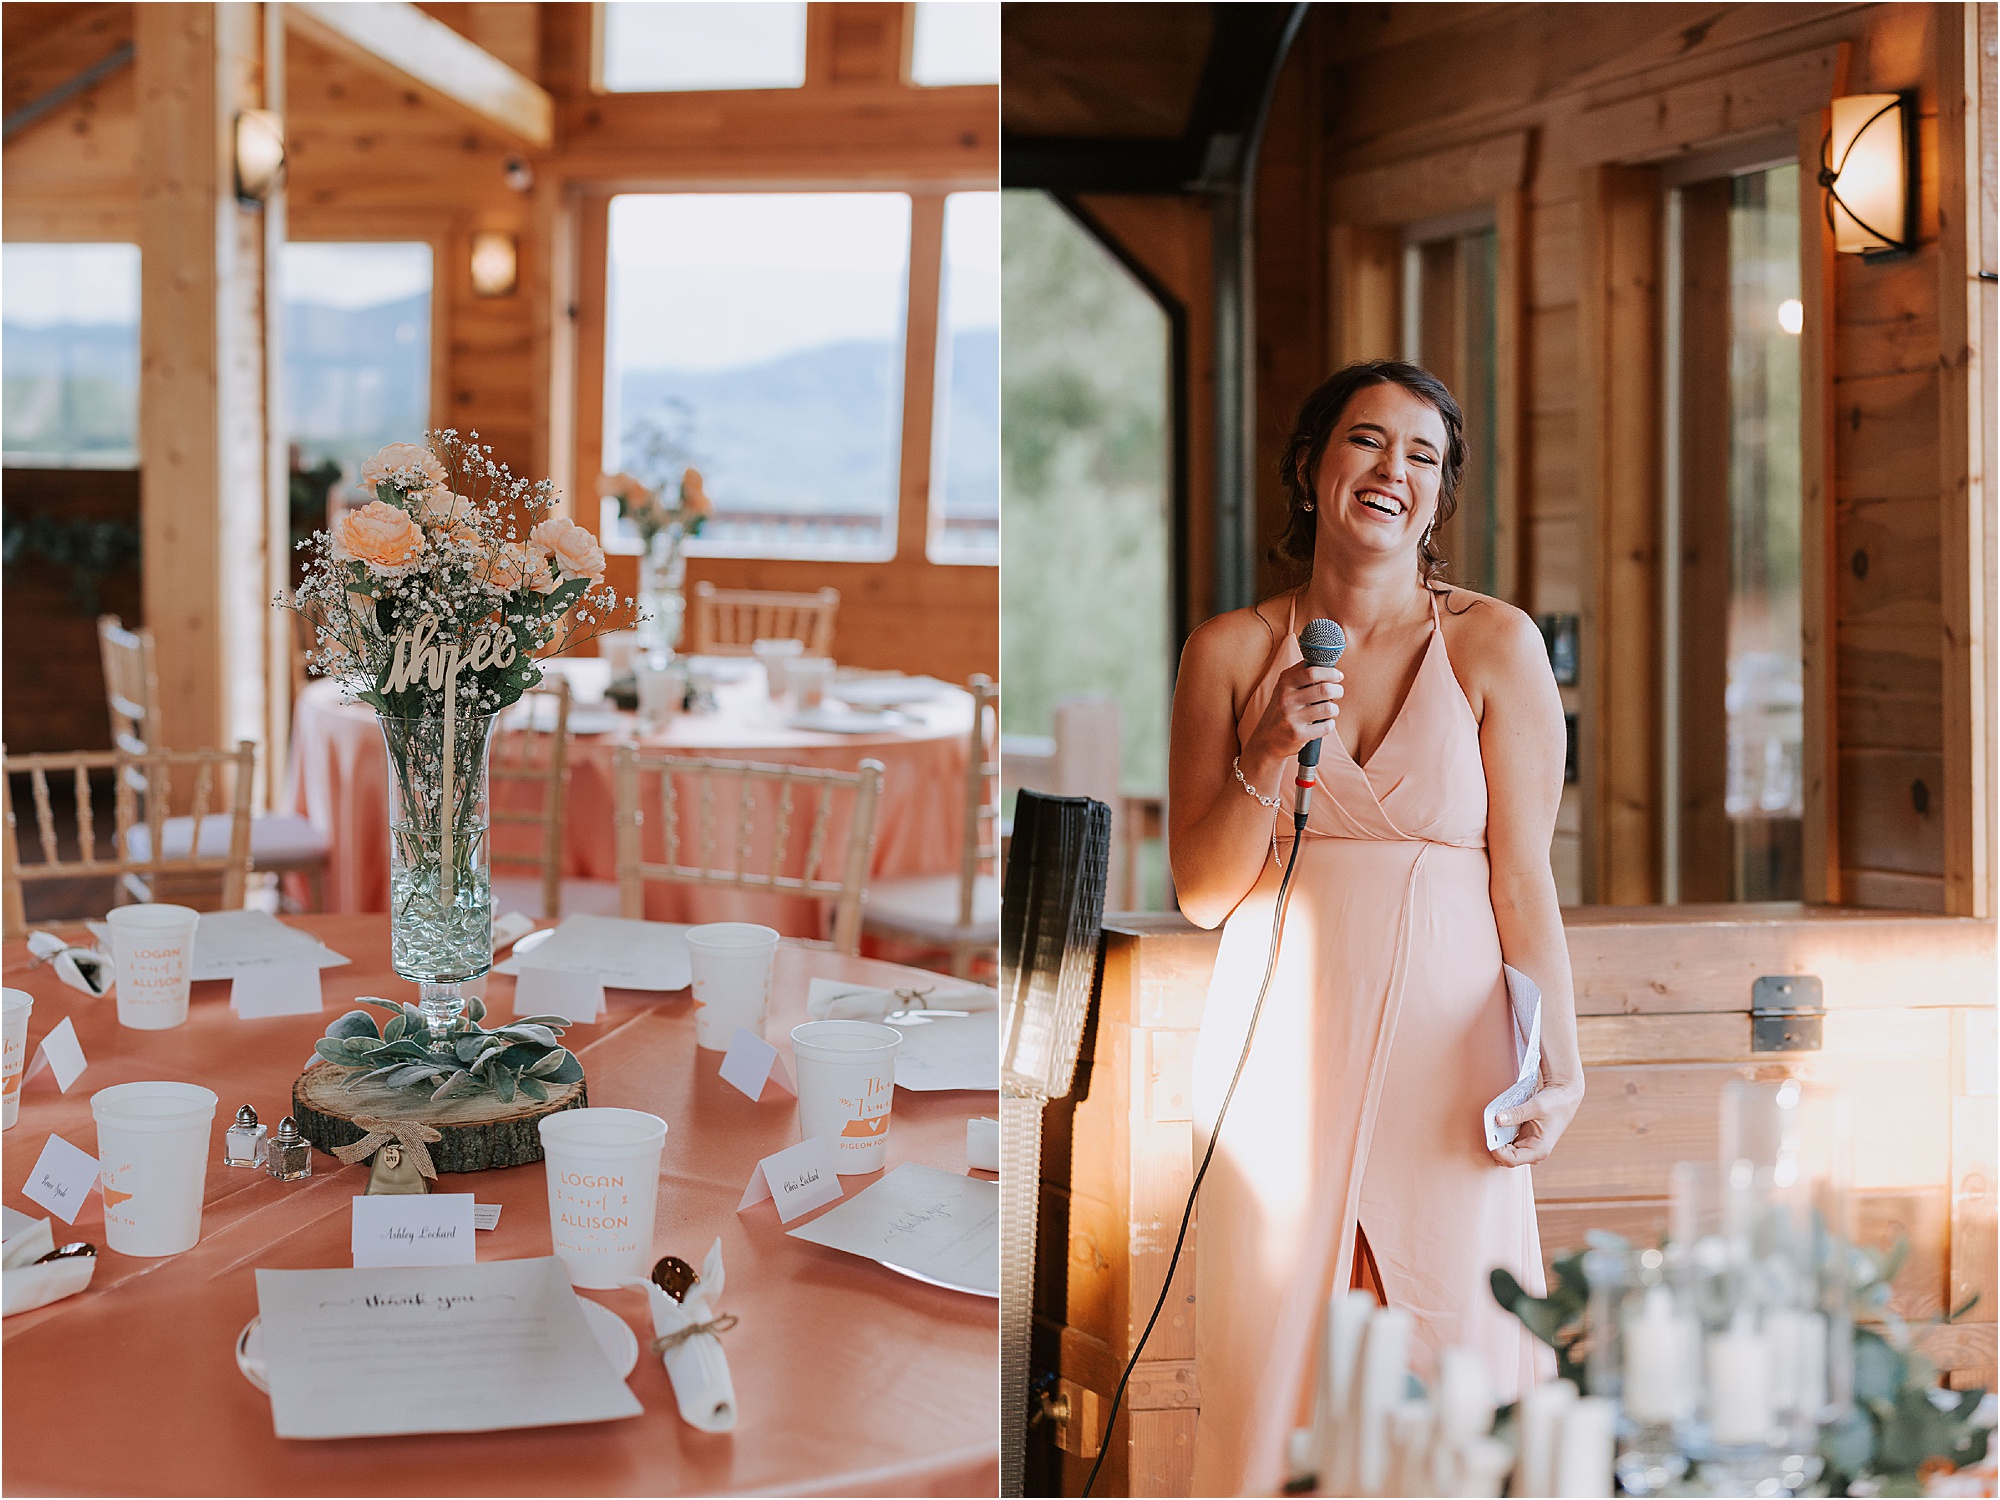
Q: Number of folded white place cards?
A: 7